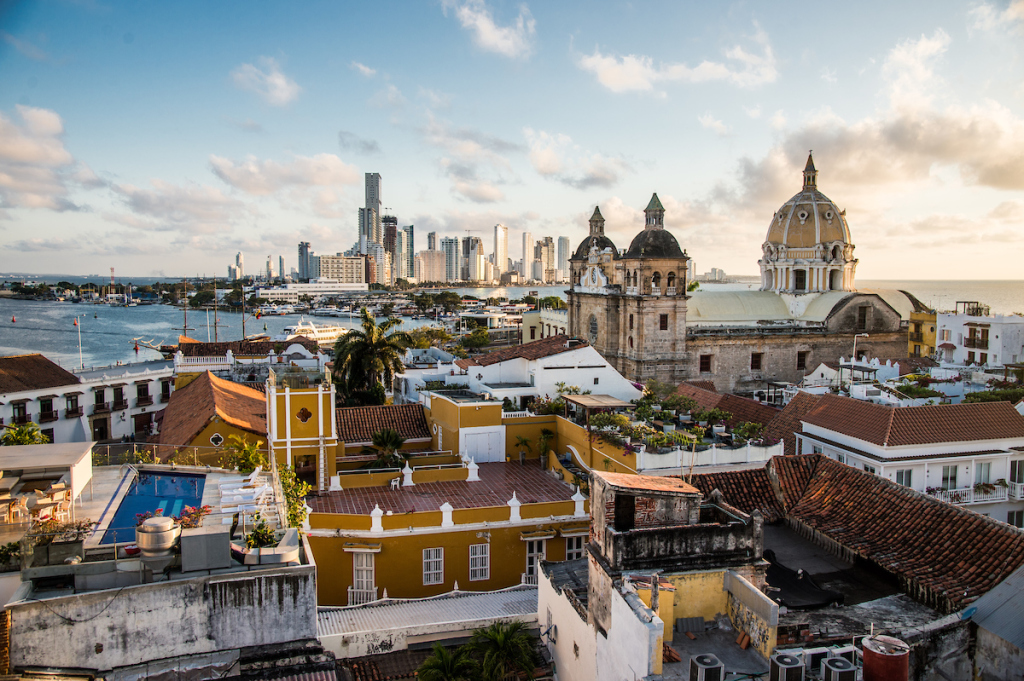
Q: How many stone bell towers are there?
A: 2